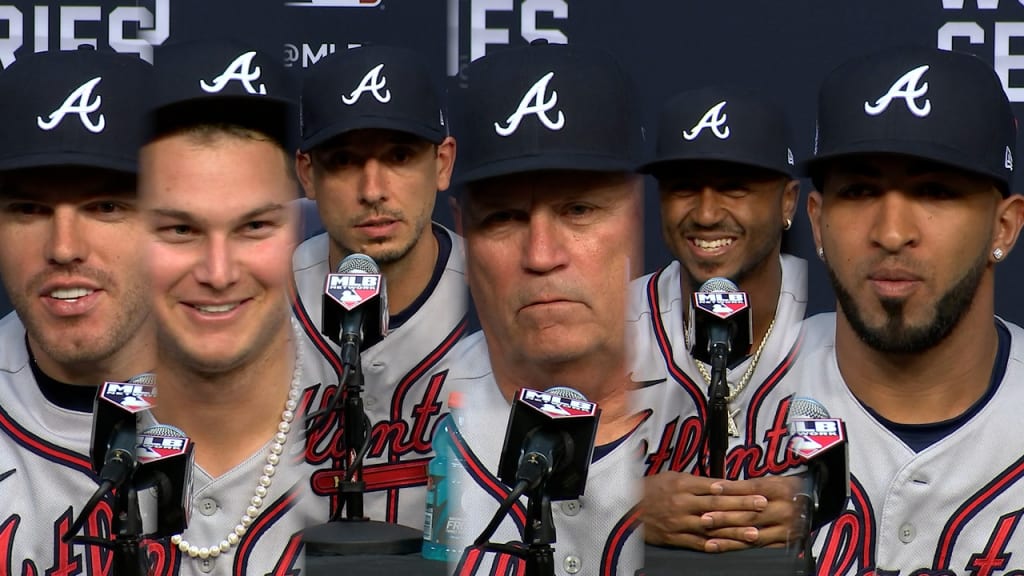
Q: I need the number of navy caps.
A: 6